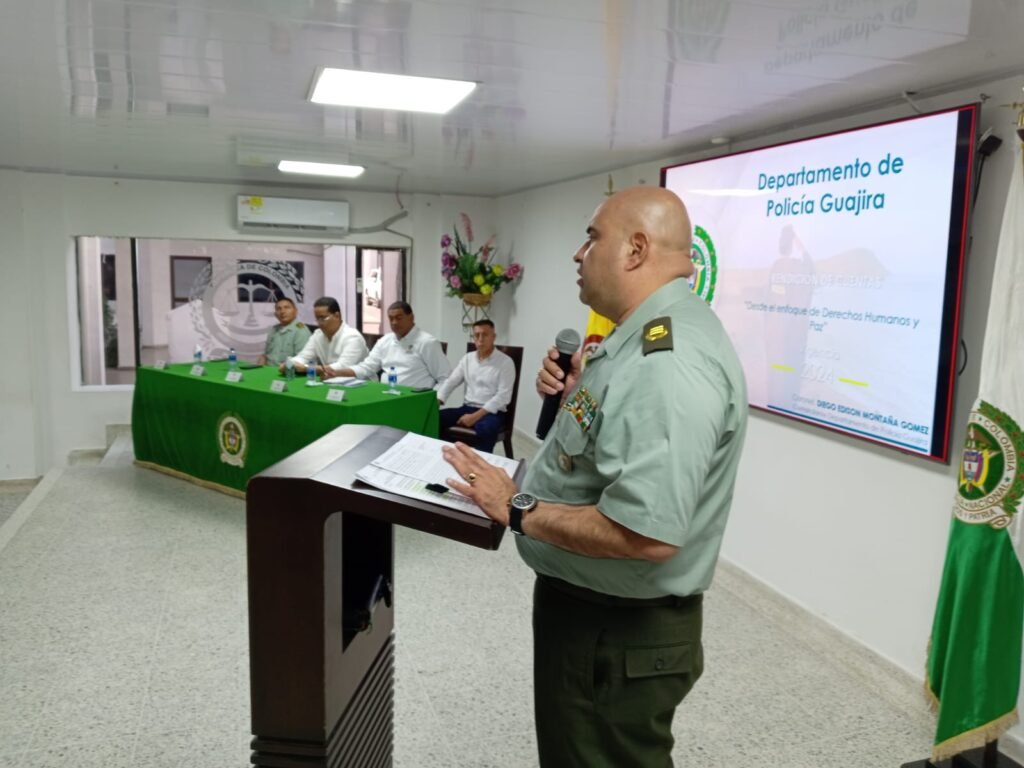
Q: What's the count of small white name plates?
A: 5